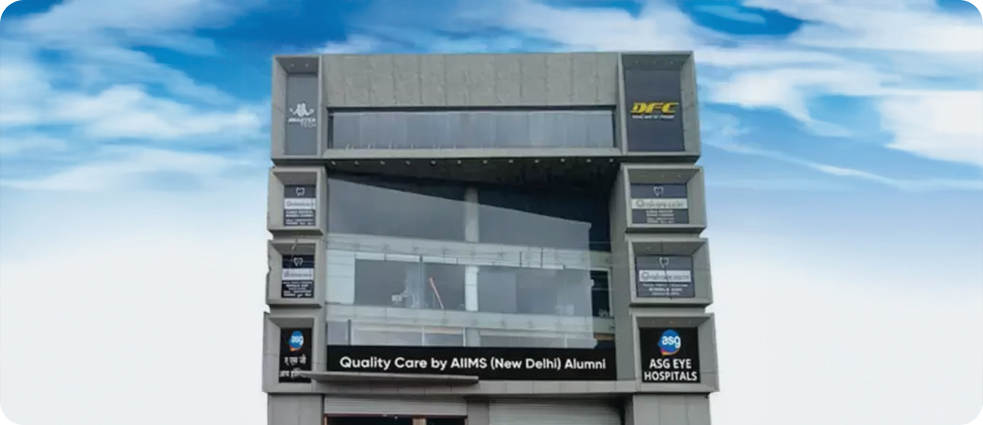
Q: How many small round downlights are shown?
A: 12